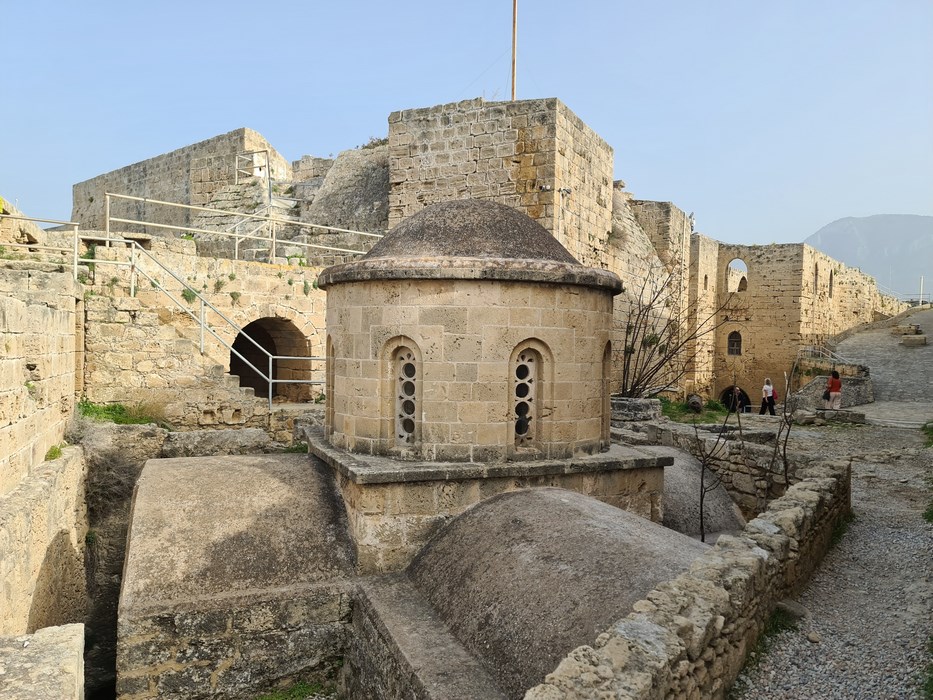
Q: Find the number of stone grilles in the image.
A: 2